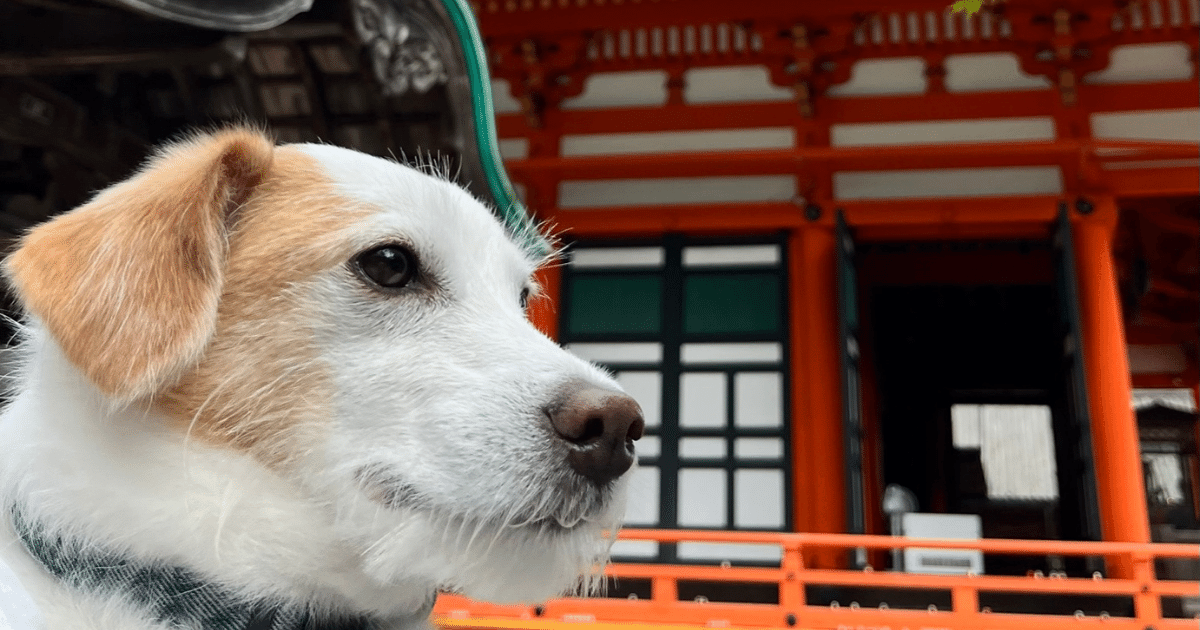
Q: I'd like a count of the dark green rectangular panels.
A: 2